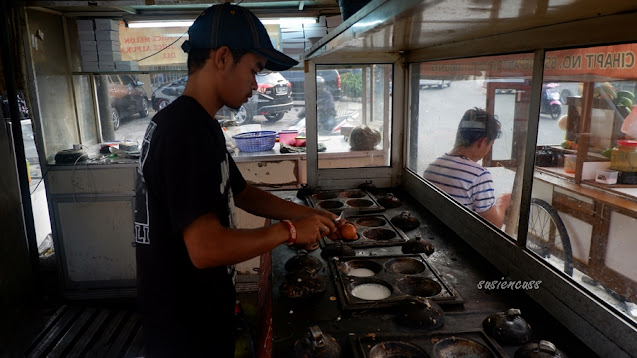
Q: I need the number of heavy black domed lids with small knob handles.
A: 12